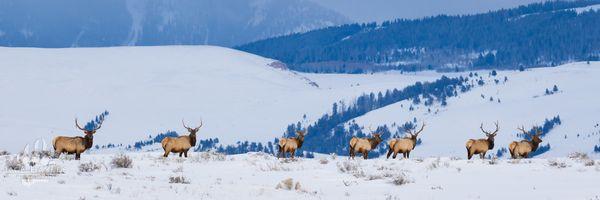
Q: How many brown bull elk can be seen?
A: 7